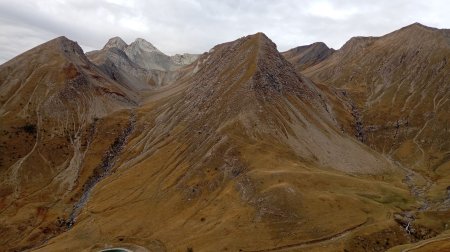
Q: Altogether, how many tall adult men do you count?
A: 0